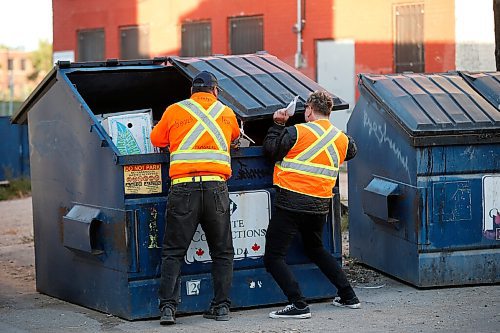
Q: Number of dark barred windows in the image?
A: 5